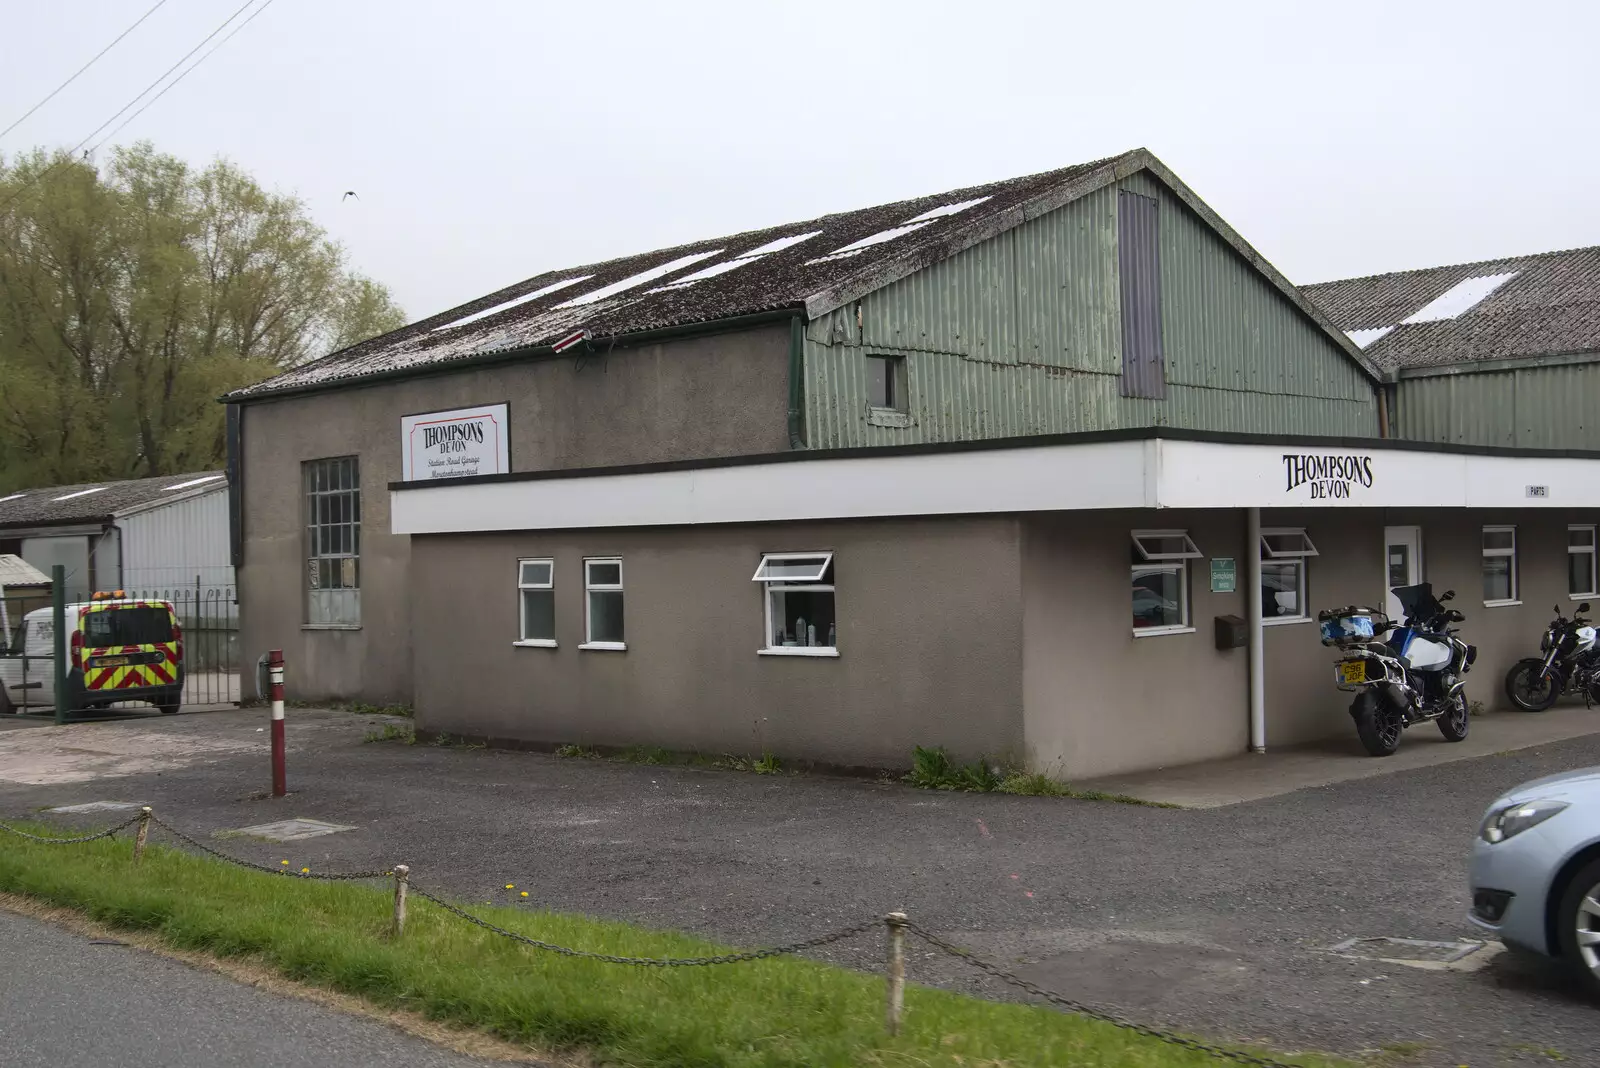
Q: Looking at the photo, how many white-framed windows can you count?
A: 7